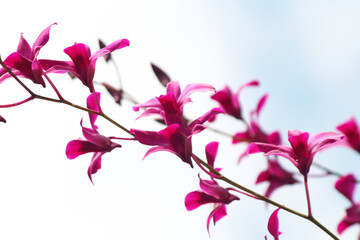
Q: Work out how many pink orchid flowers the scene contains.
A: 13